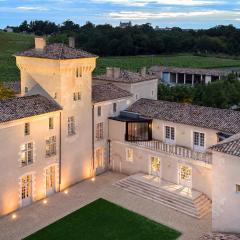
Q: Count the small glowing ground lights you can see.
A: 4